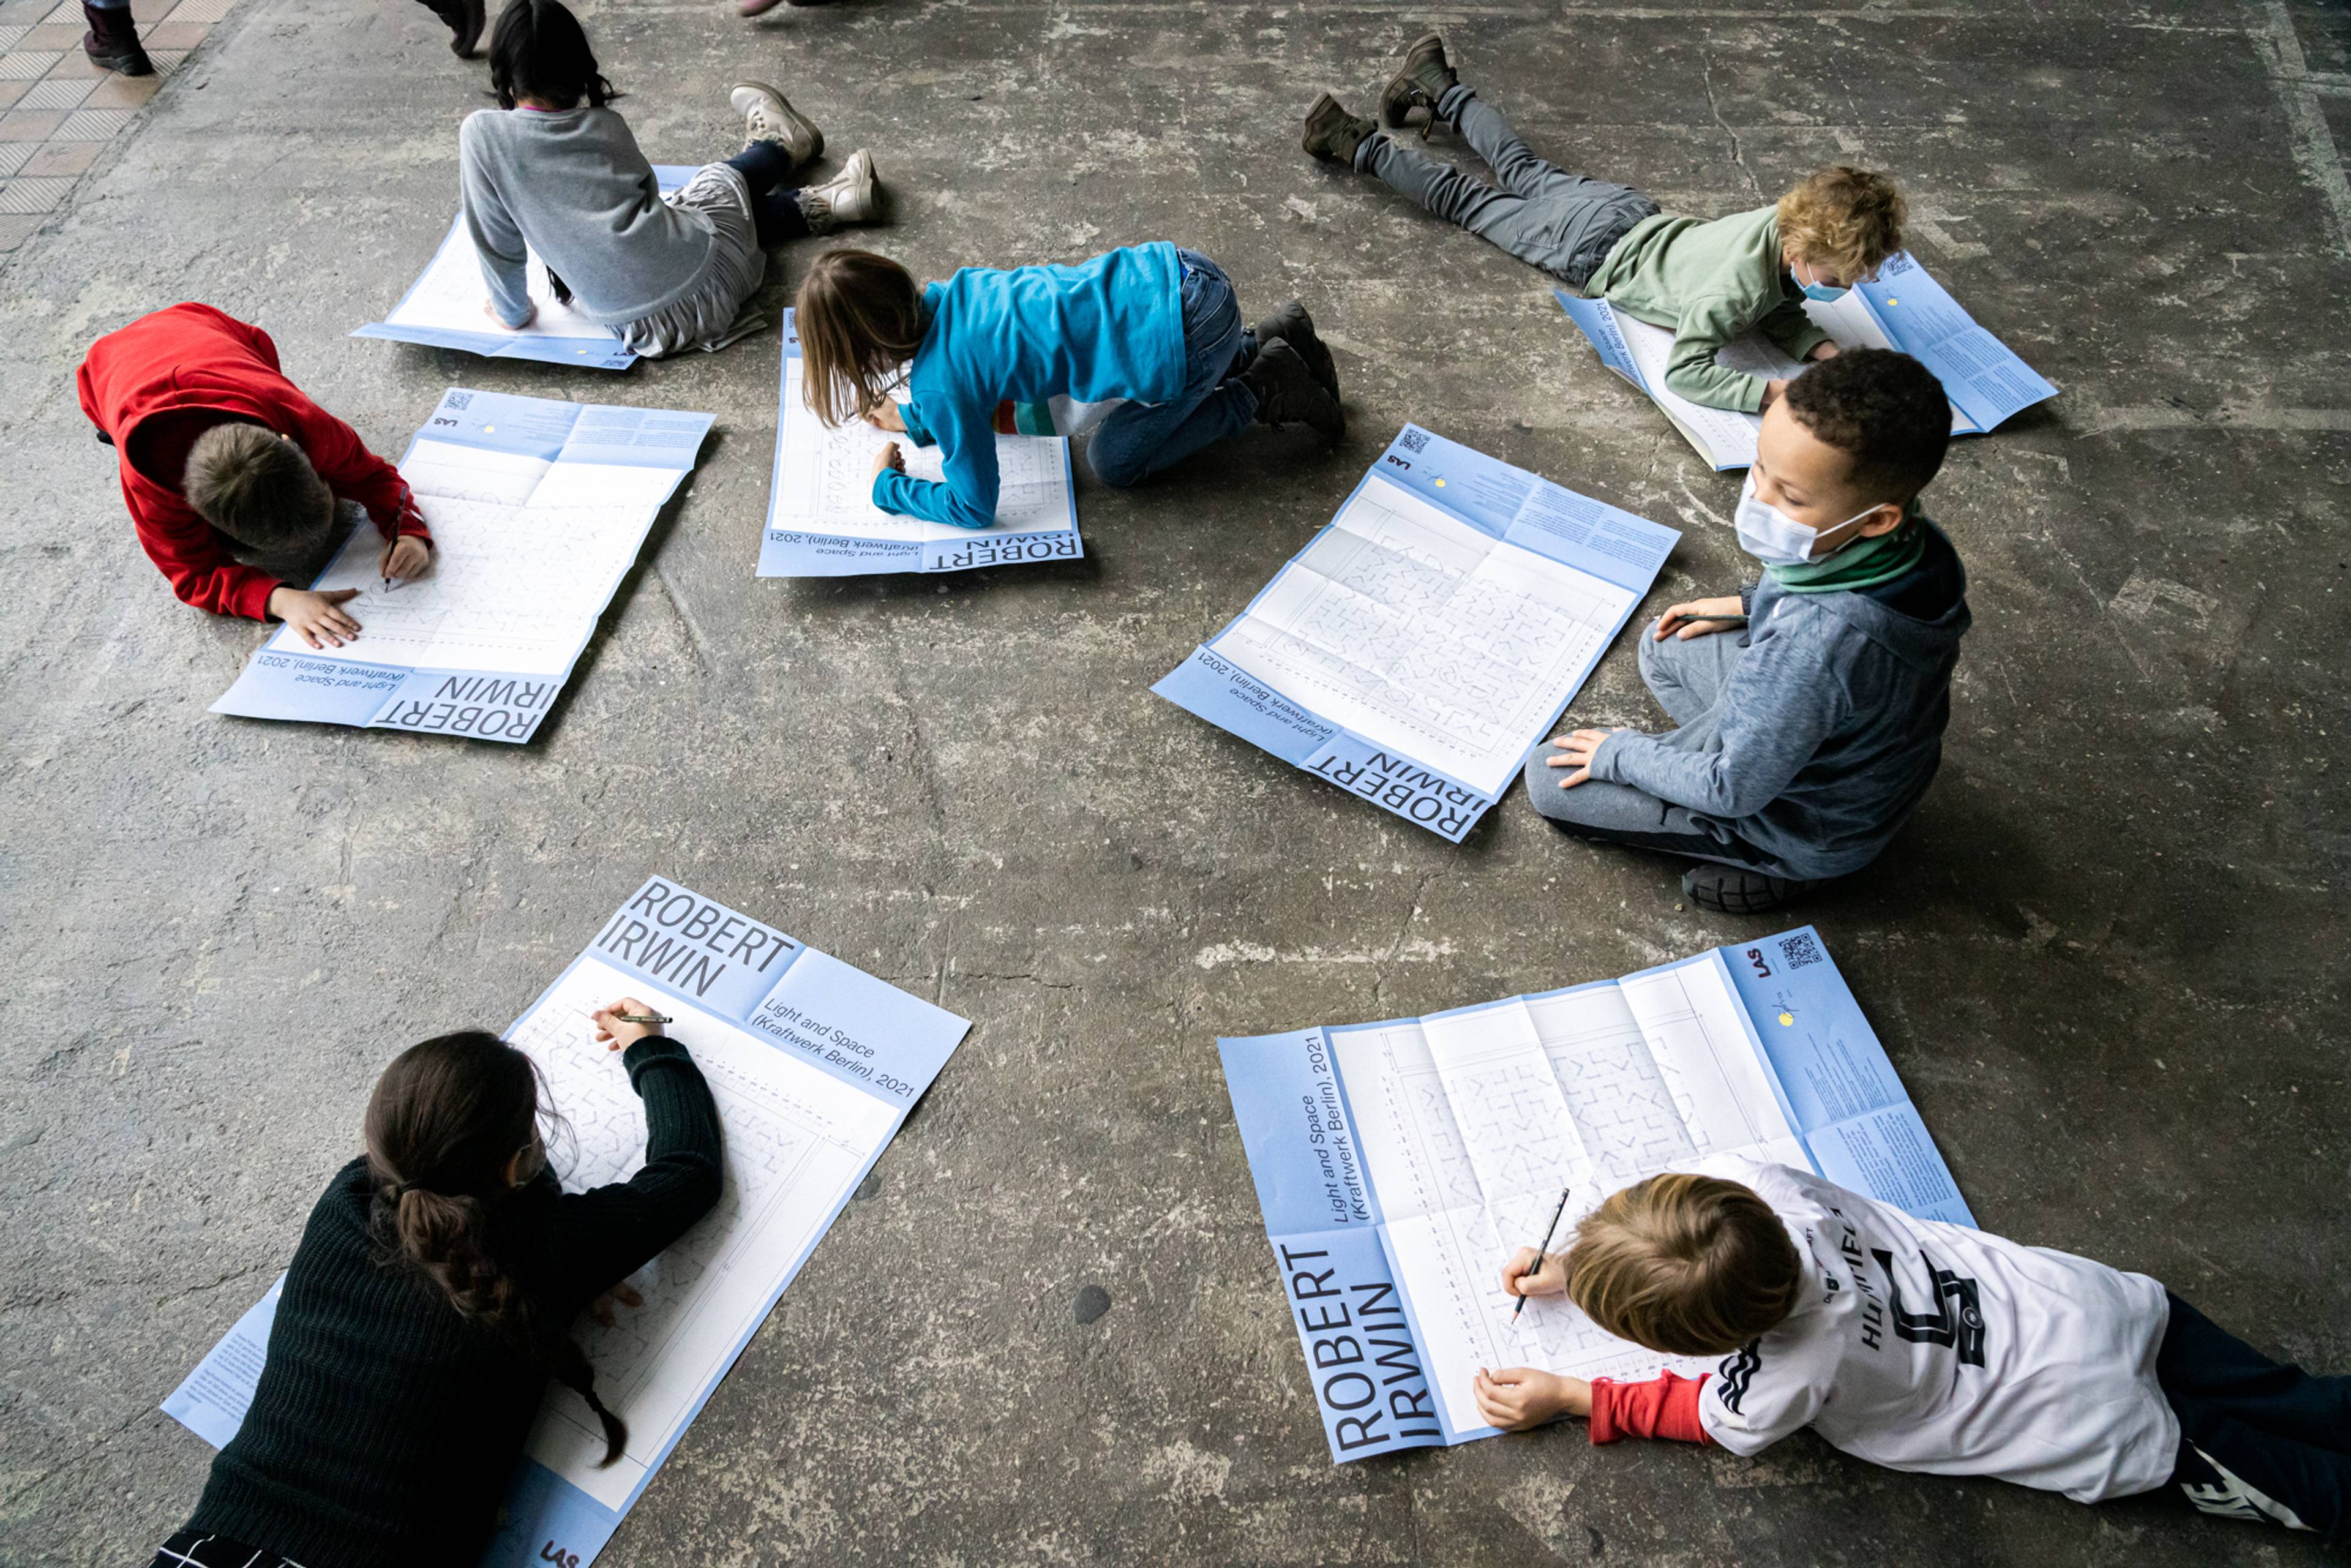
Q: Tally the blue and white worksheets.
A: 7